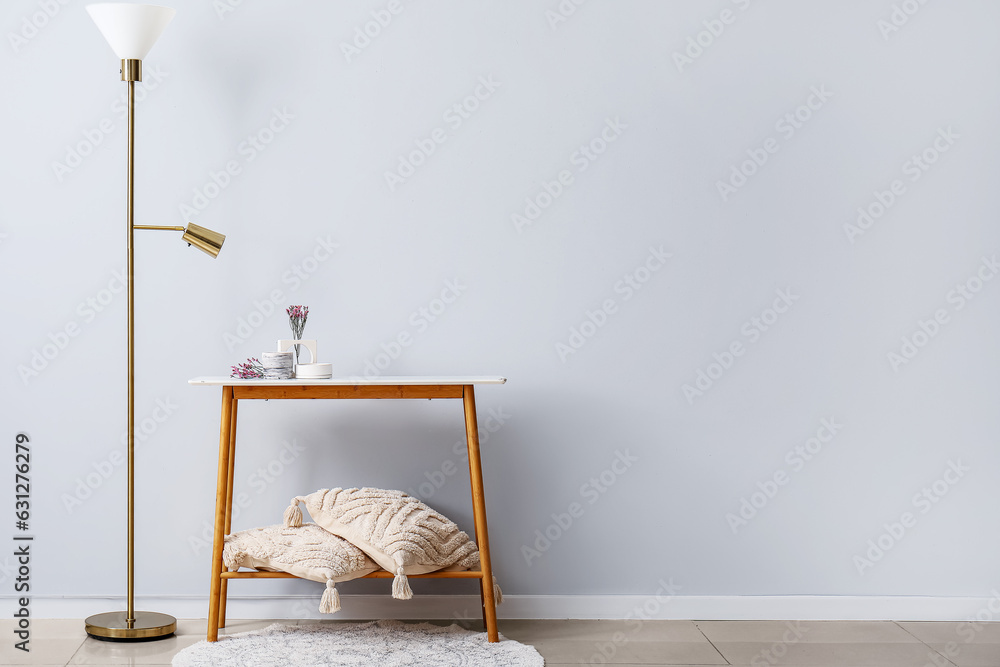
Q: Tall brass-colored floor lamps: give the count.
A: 1